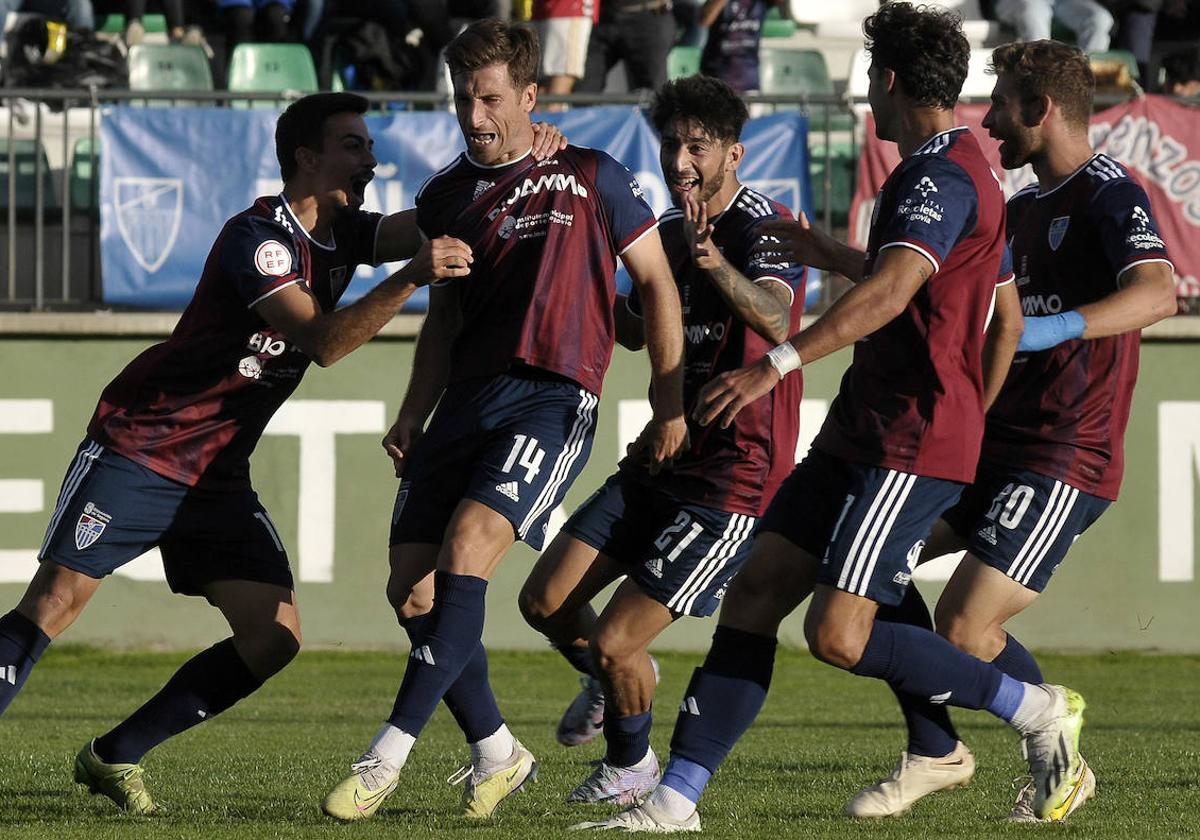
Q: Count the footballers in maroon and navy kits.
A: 5